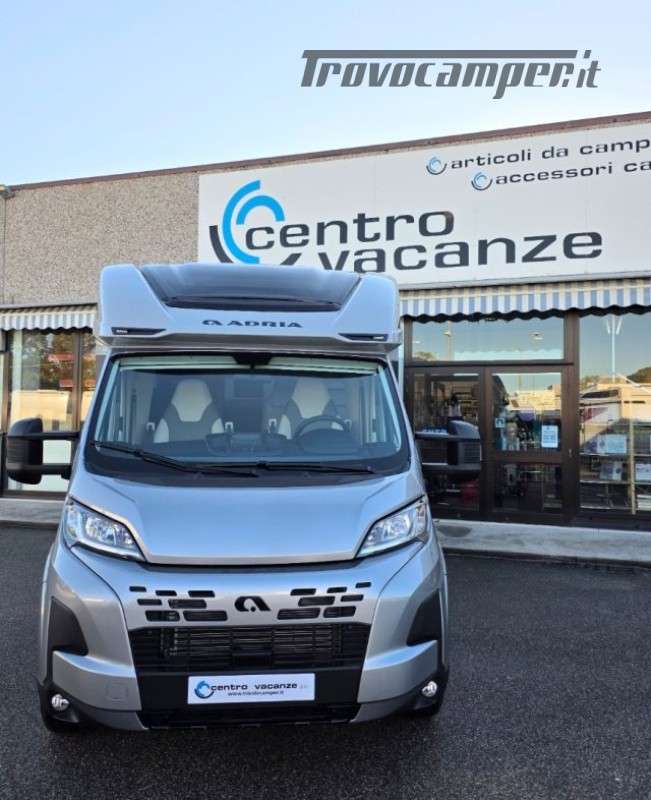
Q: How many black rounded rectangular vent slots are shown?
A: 14